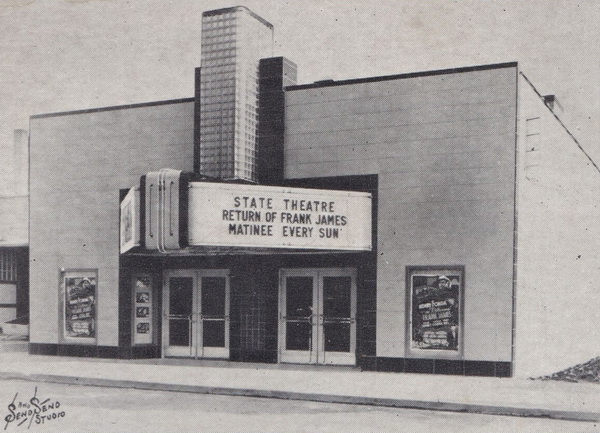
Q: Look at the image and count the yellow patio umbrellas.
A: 0